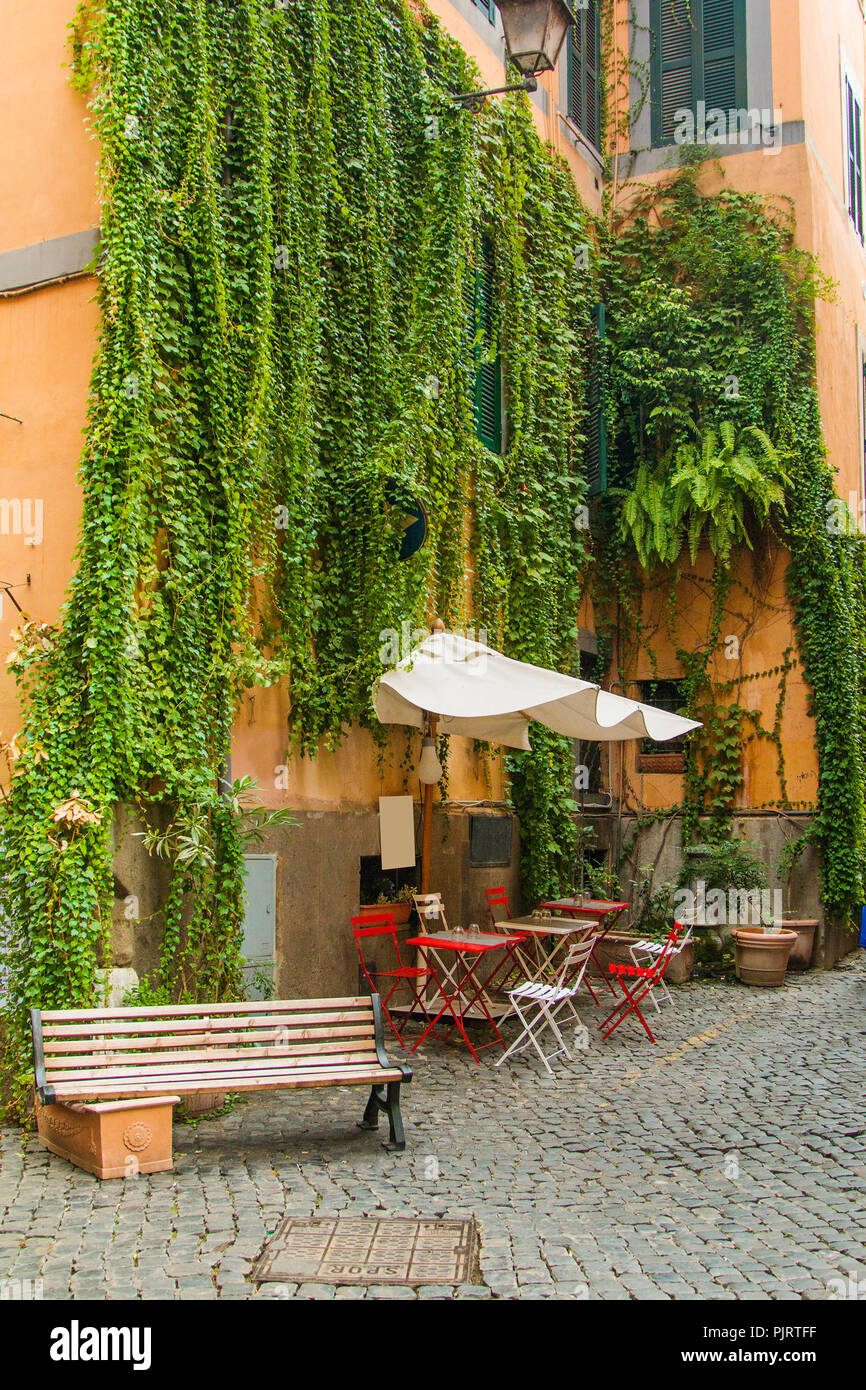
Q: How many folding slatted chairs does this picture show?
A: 6